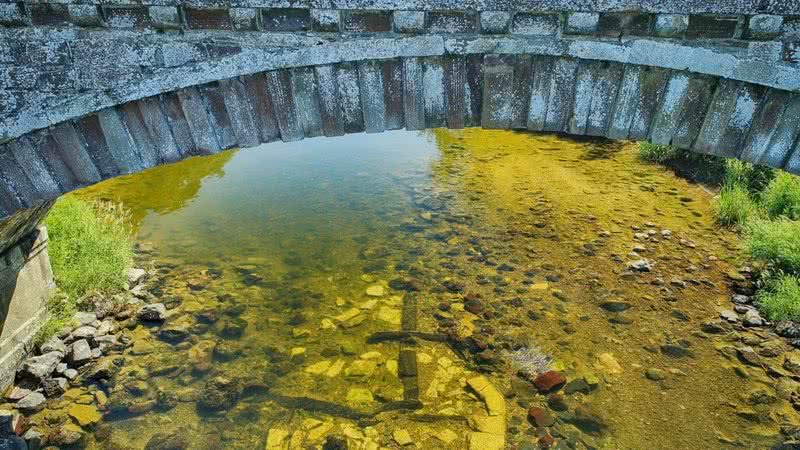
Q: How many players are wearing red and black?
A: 0